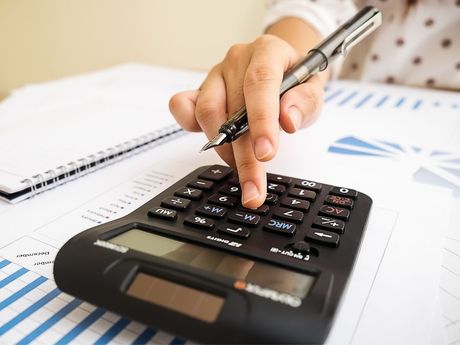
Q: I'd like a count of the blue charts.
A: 3